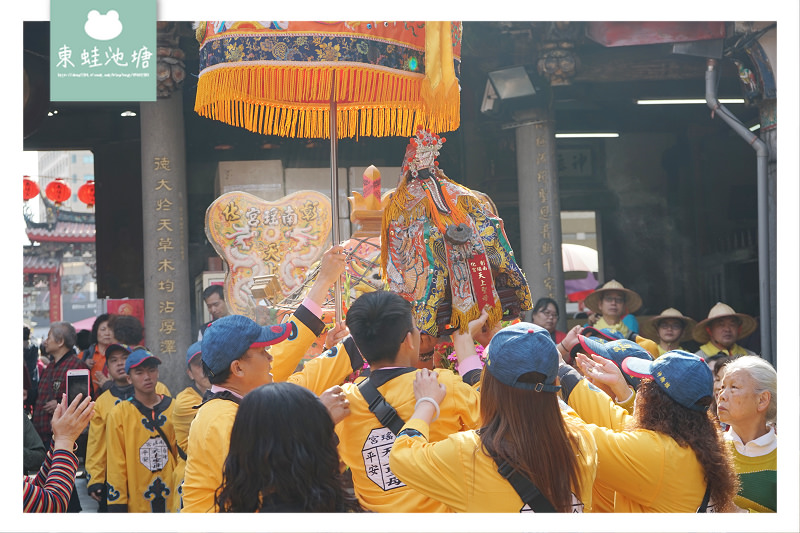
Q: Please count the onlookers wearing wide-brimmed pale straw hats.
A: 3